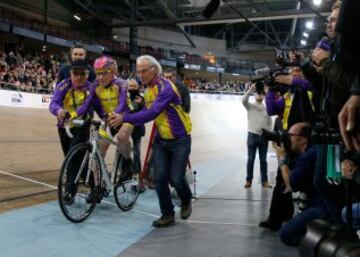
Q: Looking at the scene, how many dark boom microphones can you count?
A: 1